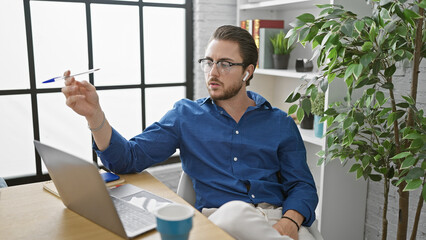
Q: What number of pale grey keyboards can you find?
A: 1